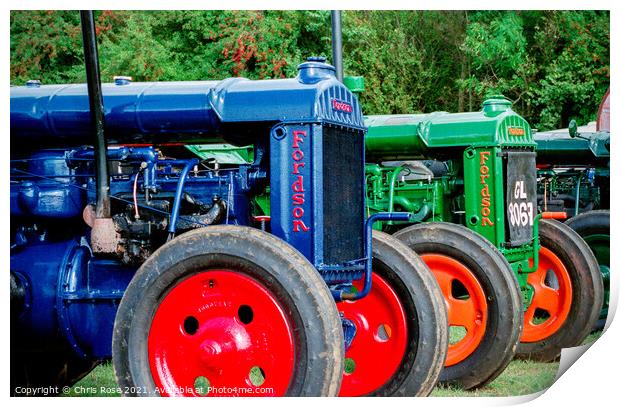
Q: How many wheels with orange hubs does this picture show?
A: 2